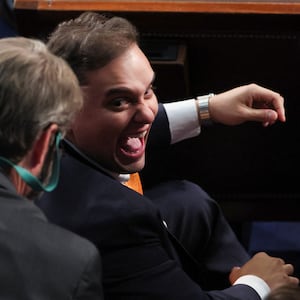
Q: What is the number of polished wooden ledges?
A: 1